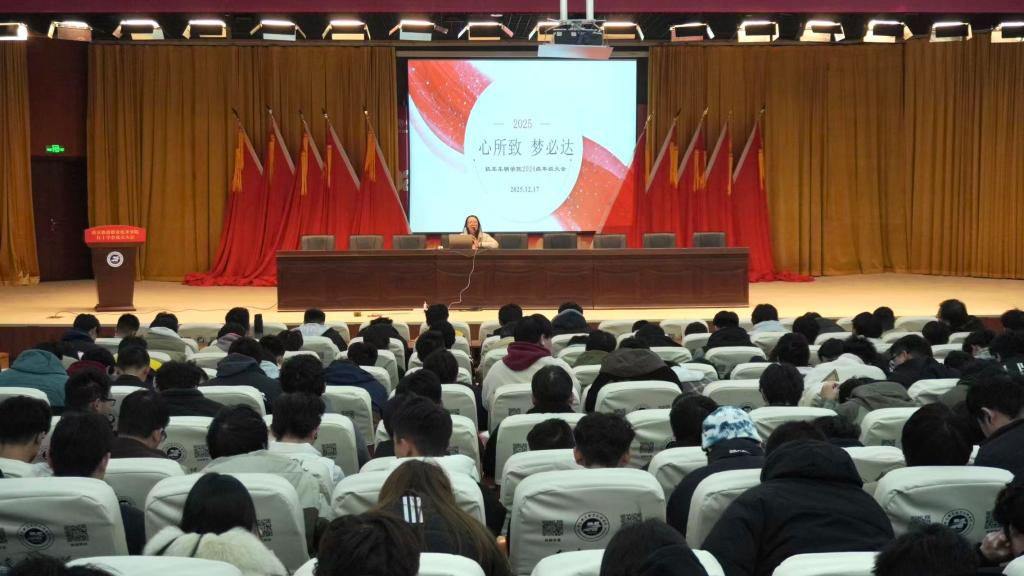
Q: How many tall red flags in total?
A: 10